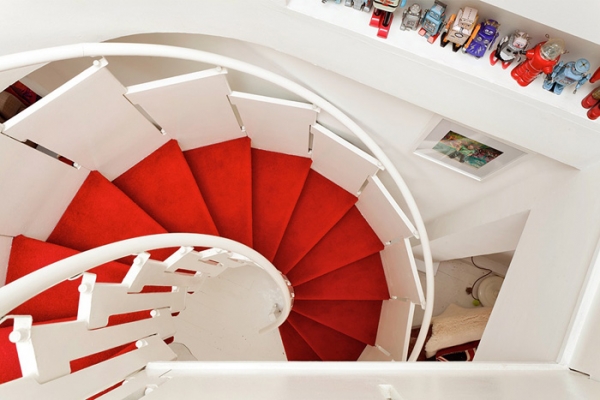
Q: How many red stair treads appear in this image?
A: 12